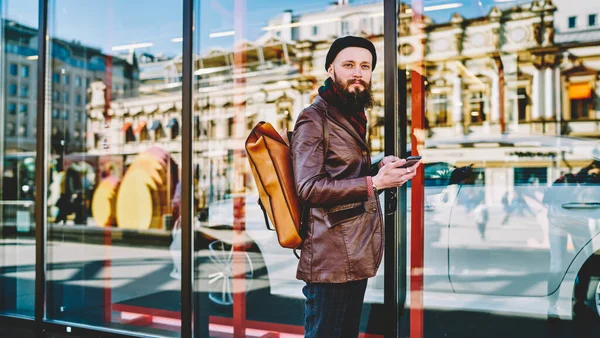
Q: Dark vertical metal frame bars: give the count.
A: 3